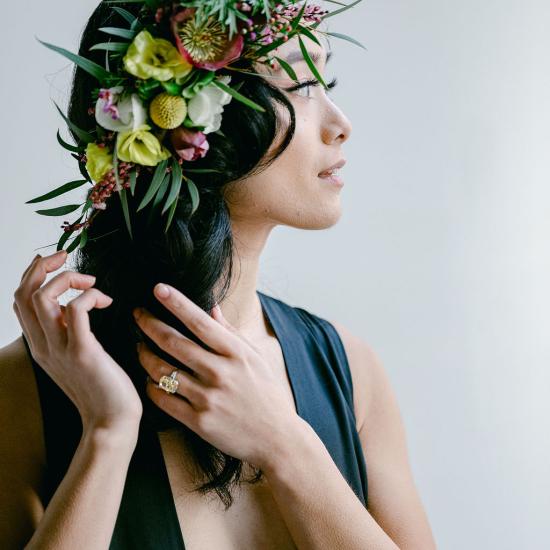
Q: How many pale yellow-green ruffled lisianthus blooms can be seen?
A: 3